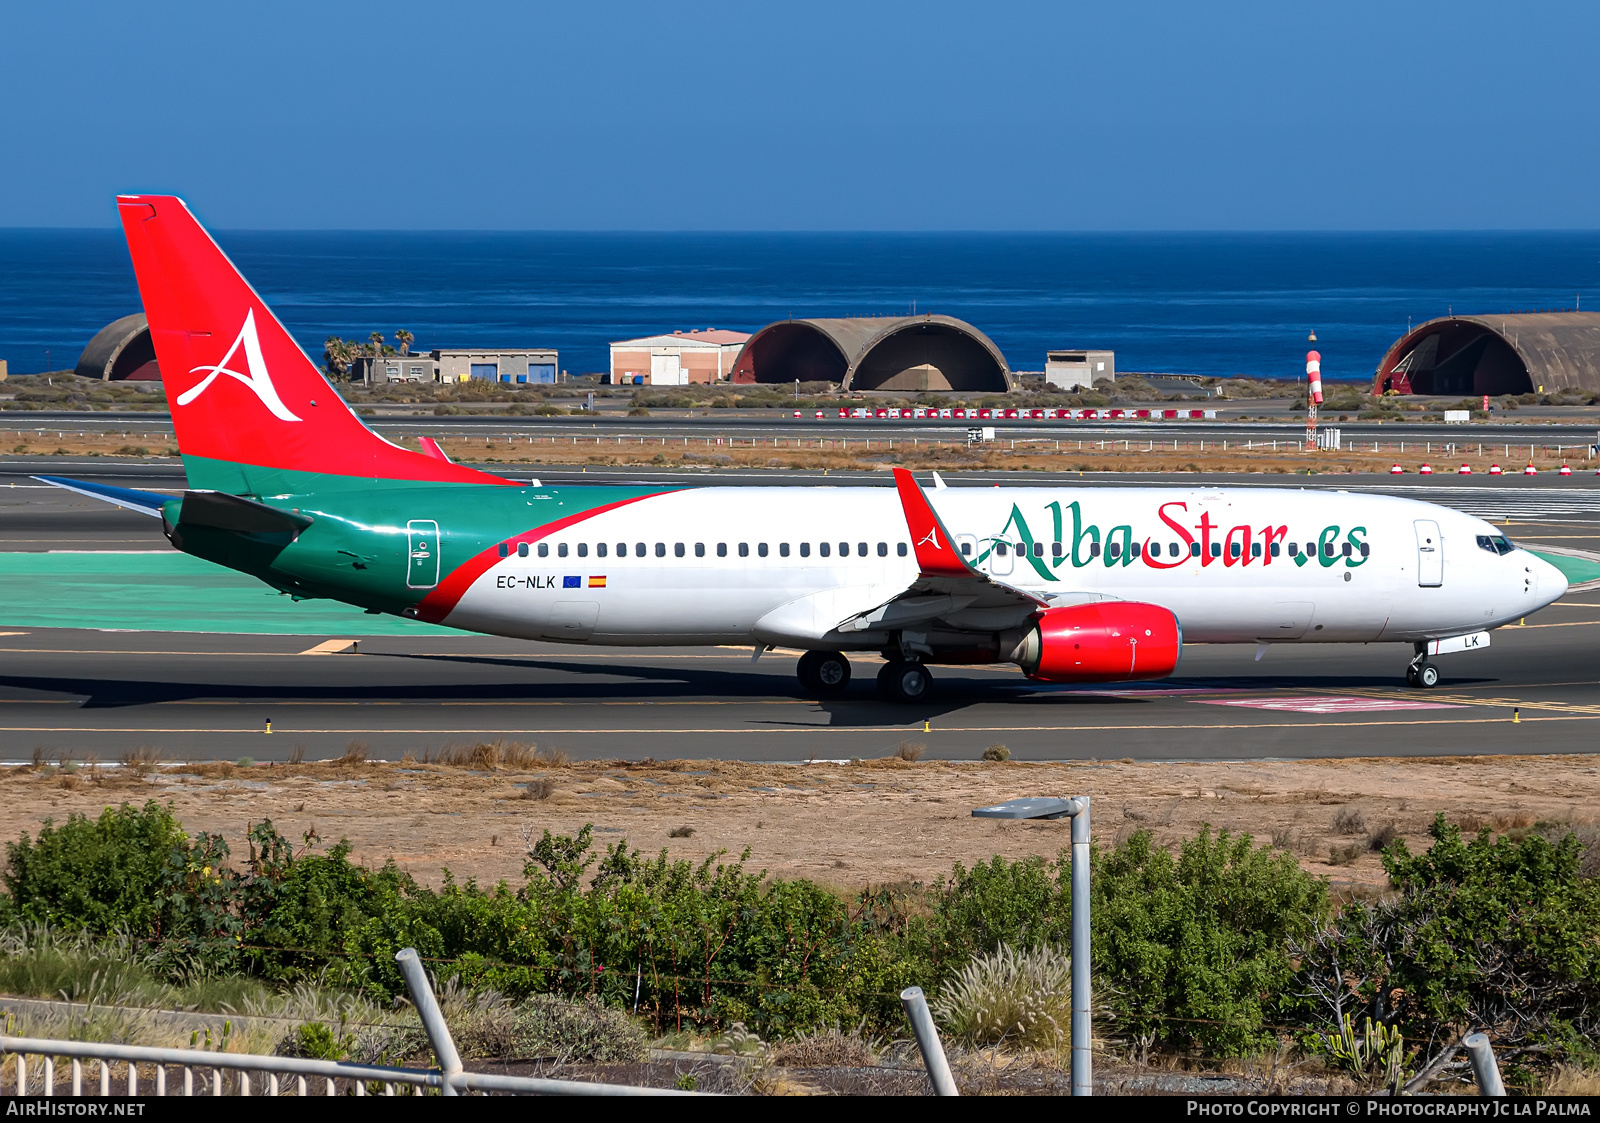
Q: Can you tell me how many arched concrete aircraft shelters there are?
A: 4